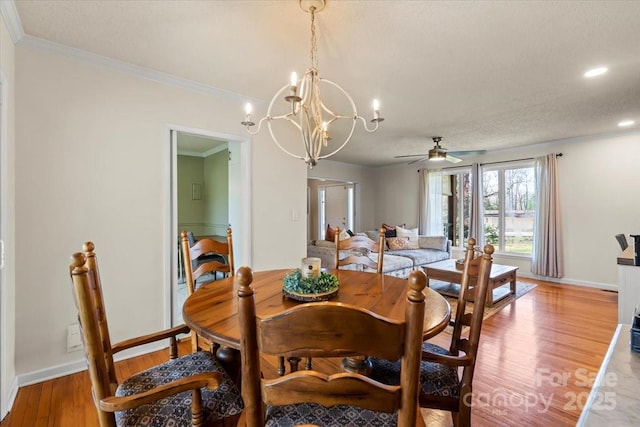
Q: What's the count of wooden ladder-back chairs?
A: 5